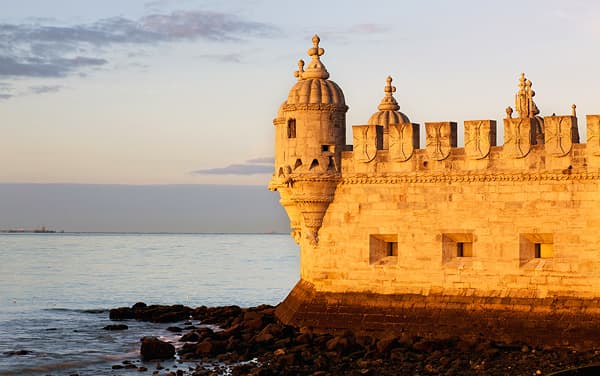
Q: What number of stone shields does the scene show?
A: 7